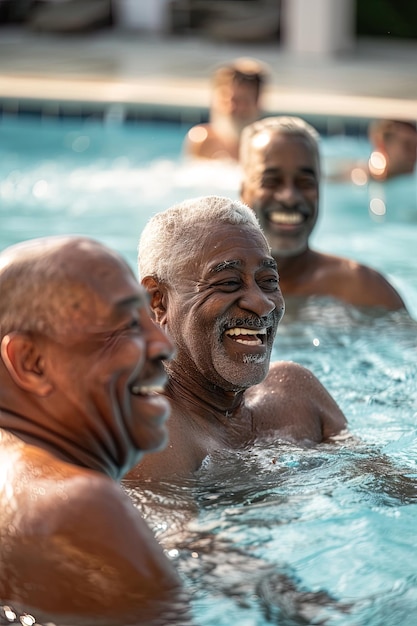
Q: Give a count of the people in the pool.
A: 5